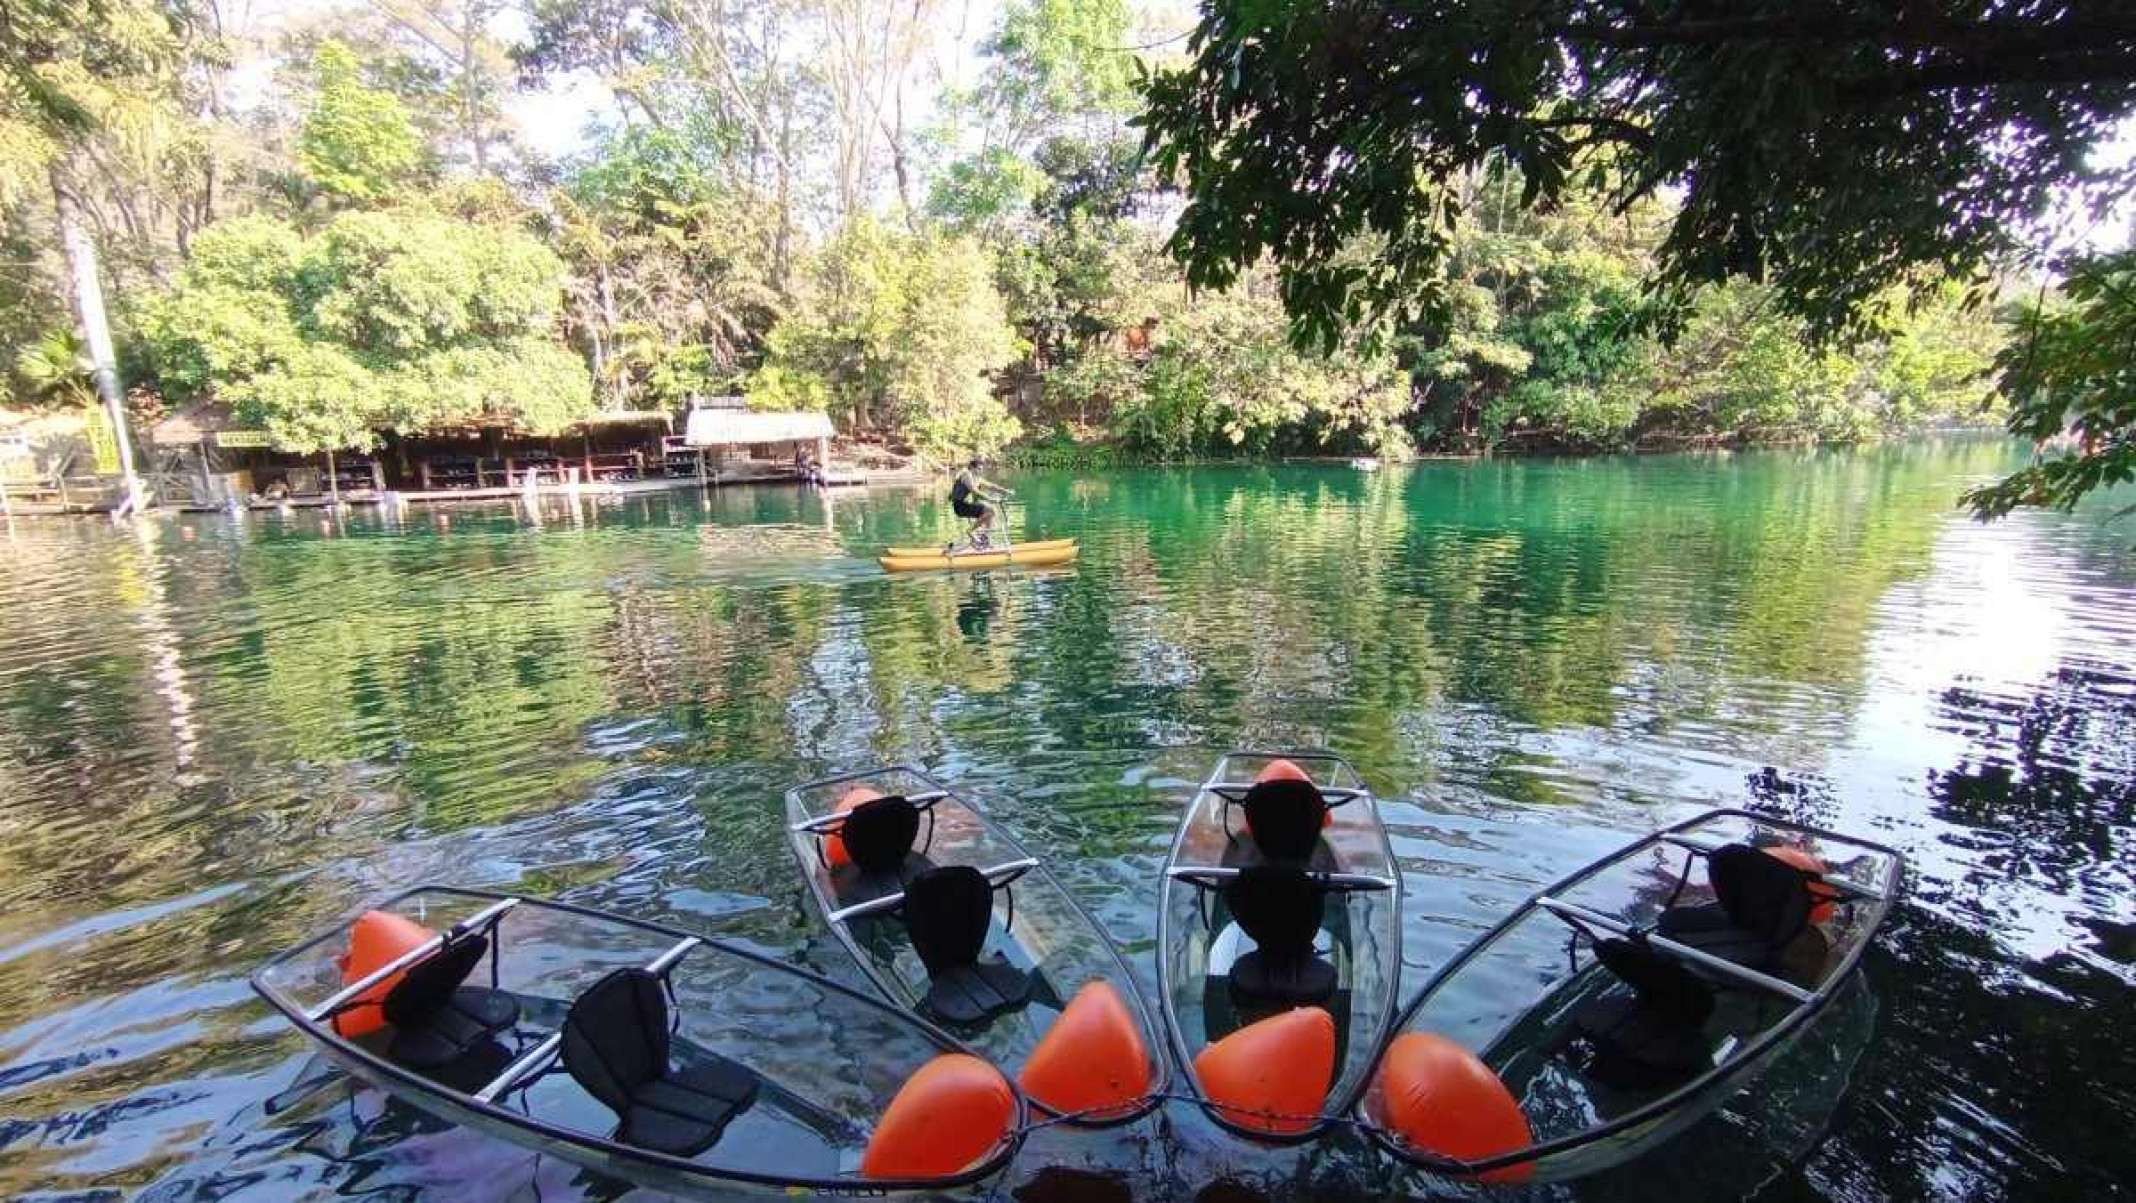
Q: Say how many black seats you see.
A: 8